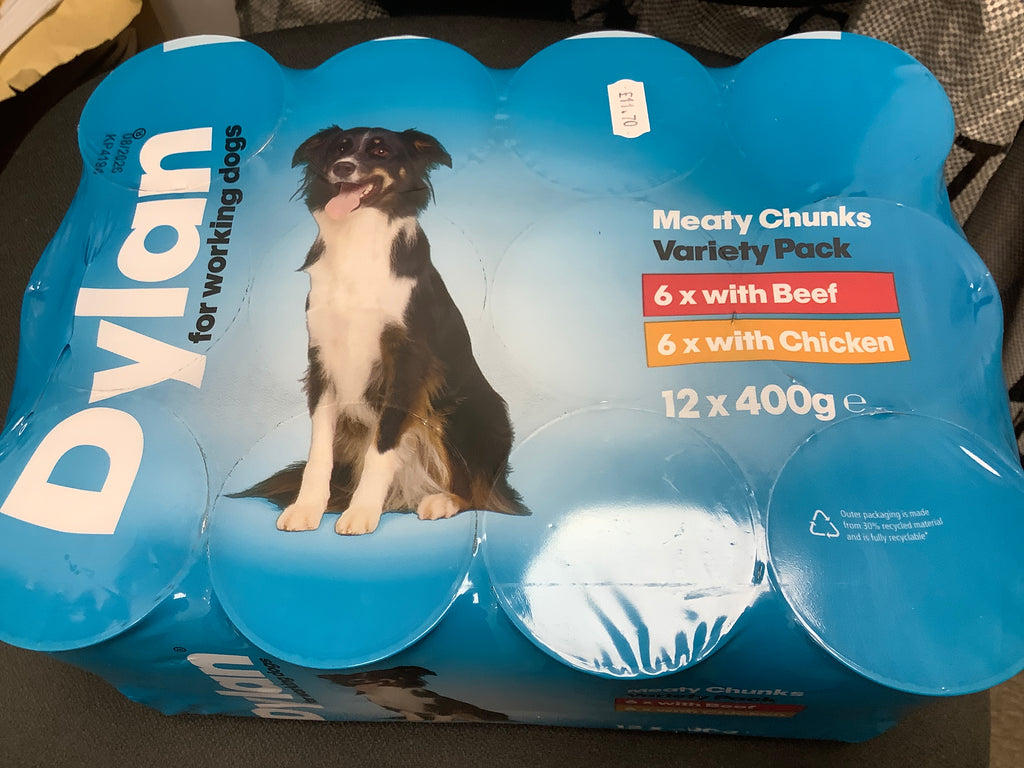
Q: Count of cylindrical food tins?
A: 12